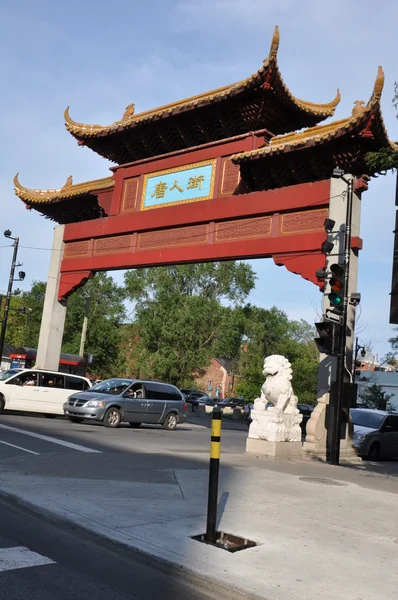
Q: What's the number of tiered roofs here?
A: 3